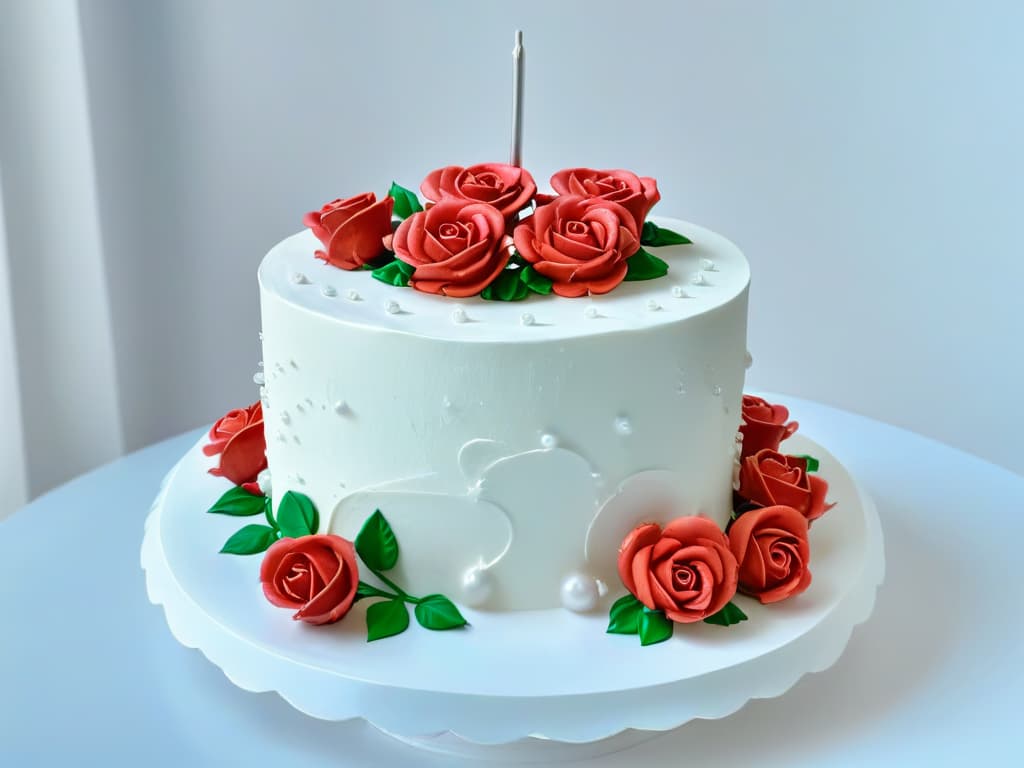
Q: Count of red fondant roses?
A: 11